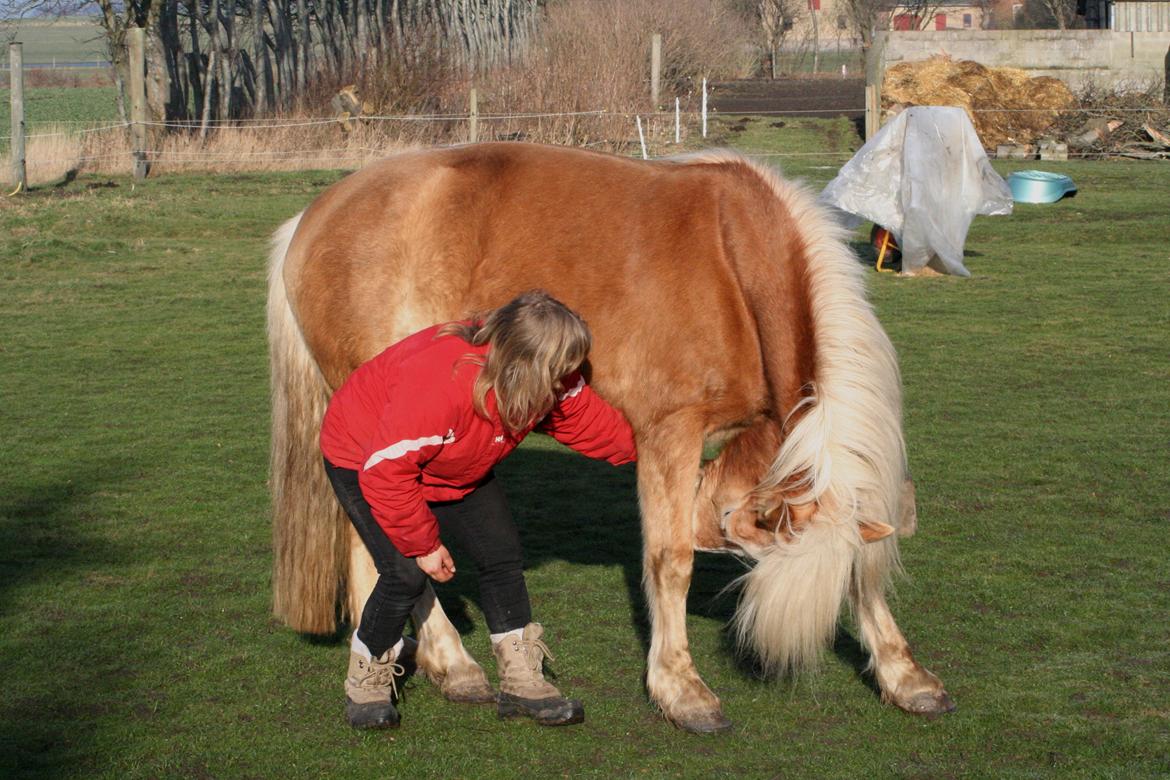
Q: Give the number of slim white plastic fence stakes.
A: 3